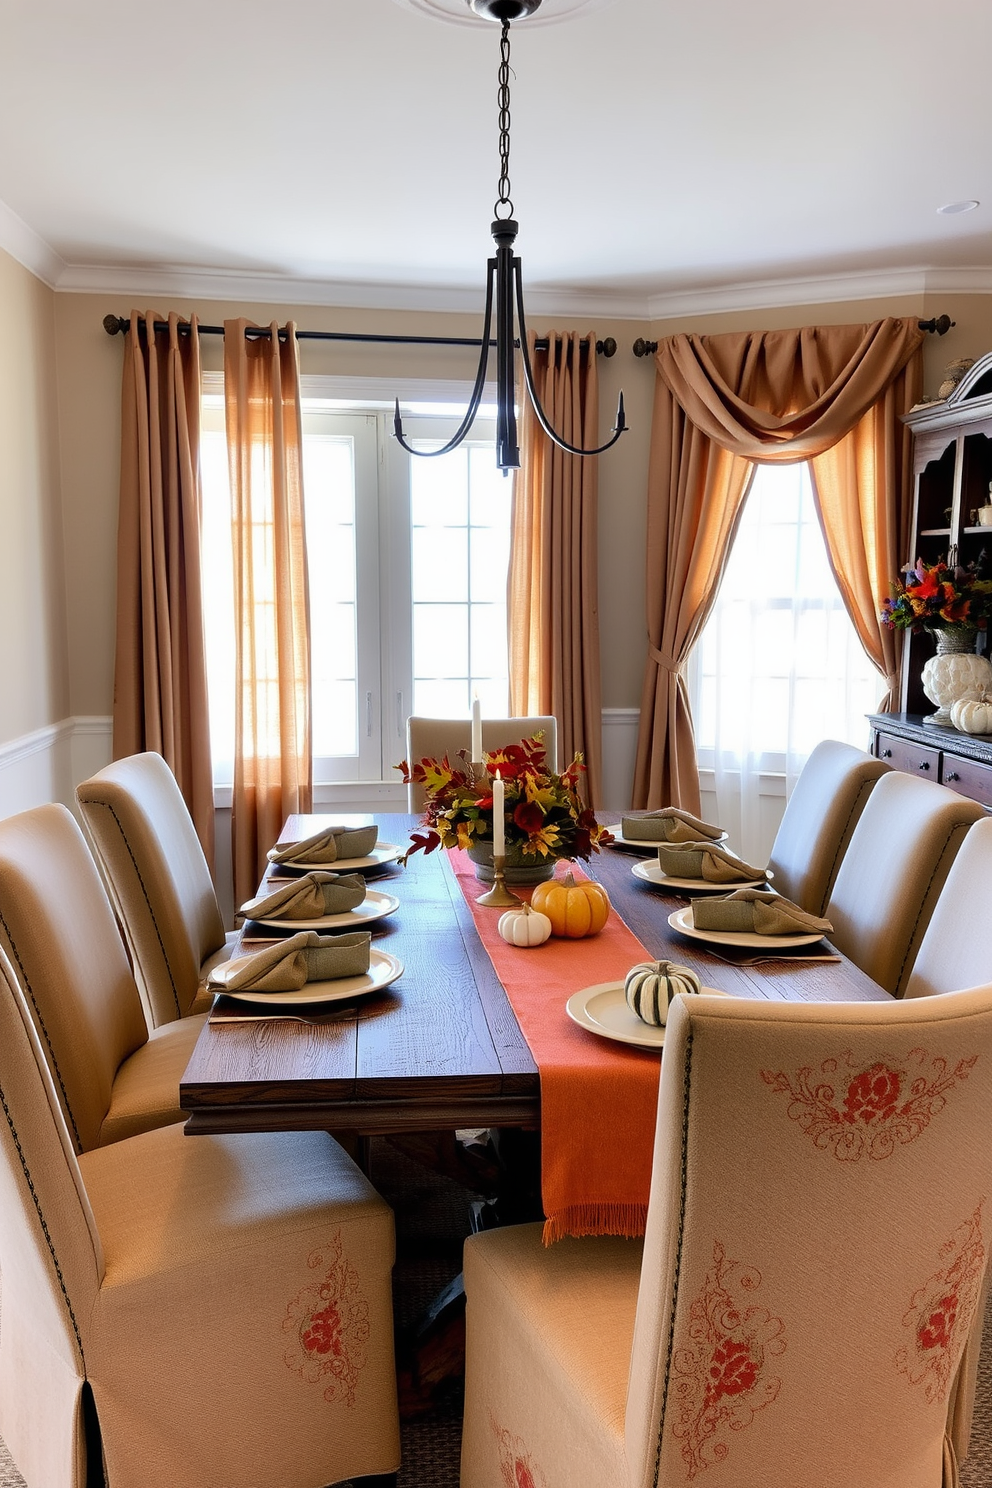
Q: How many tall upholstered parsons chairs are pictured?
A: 8